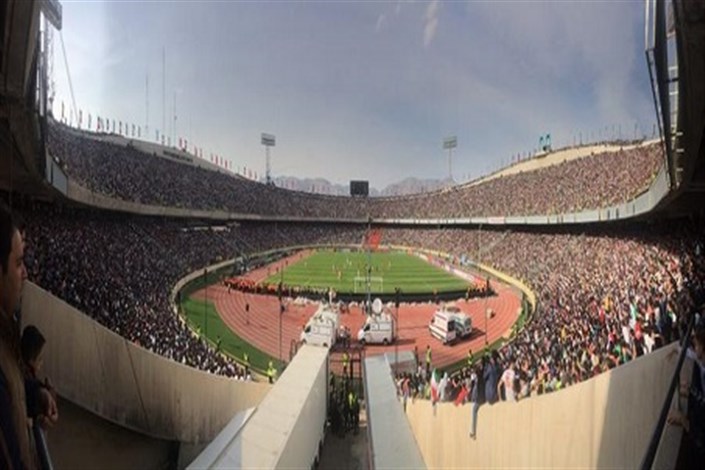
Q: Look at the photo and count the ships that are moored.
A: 0